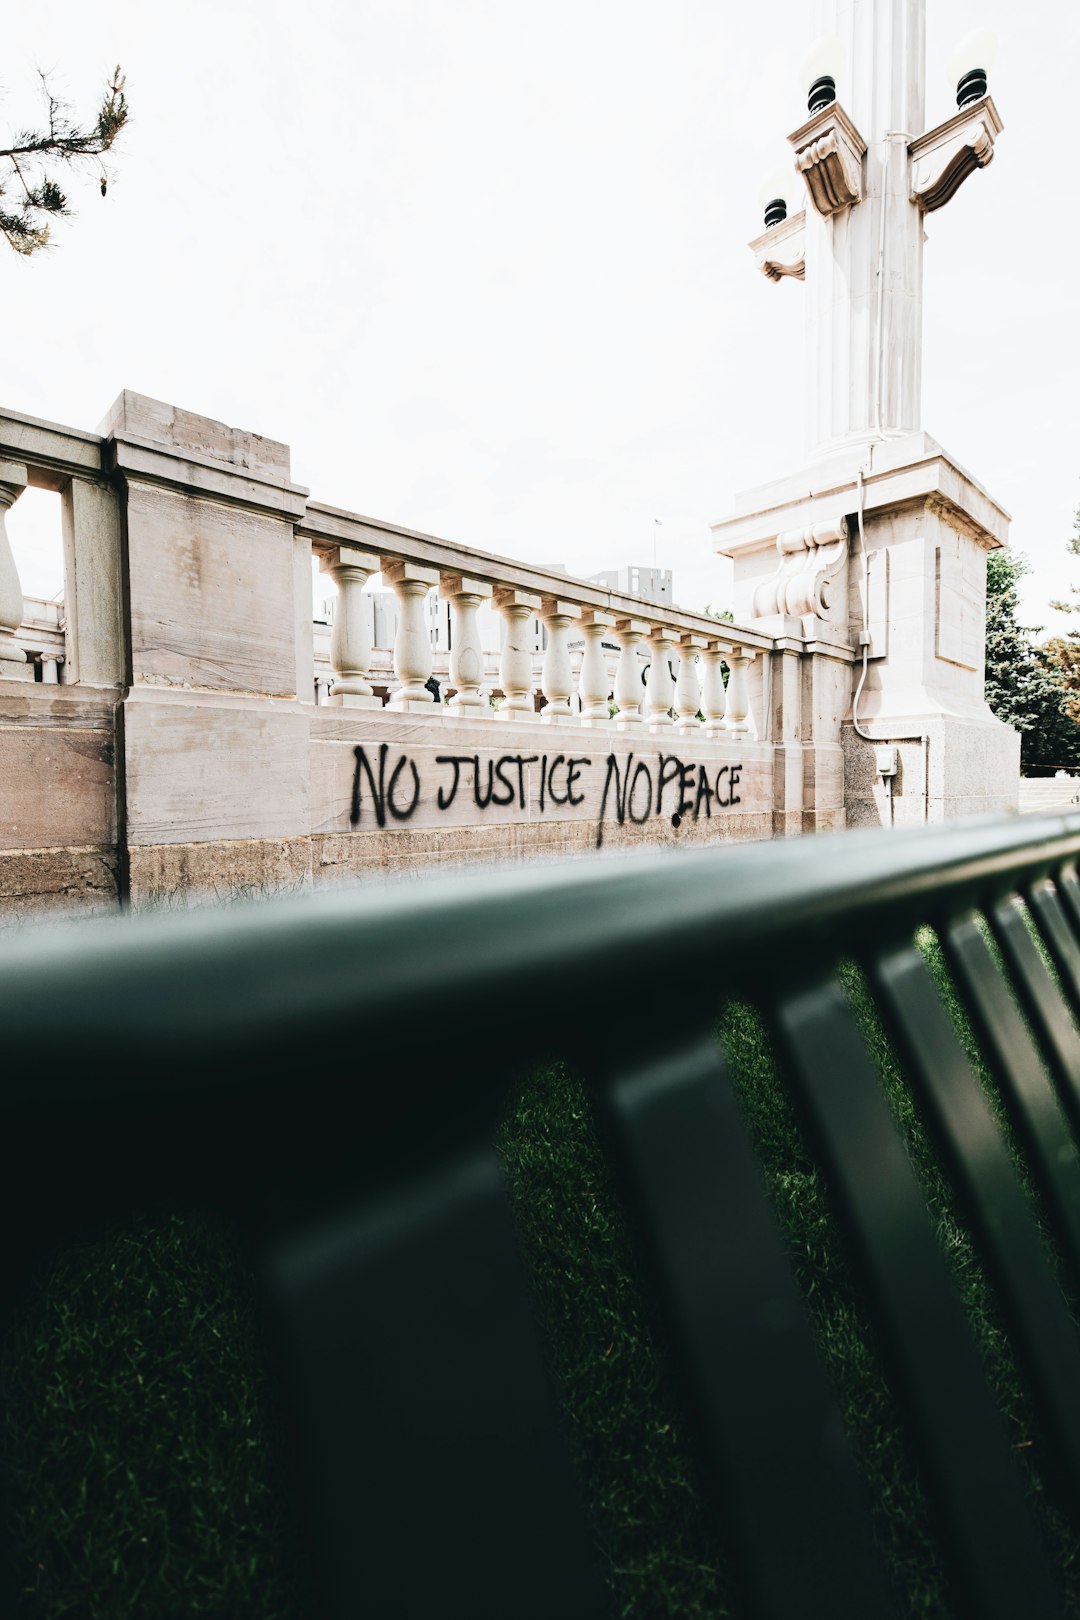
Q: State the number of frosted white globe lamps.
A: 3